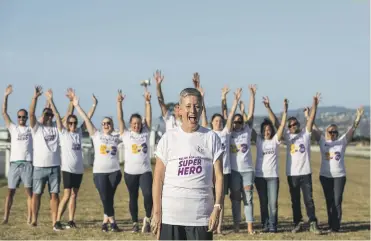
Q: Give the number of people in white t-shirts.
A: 12